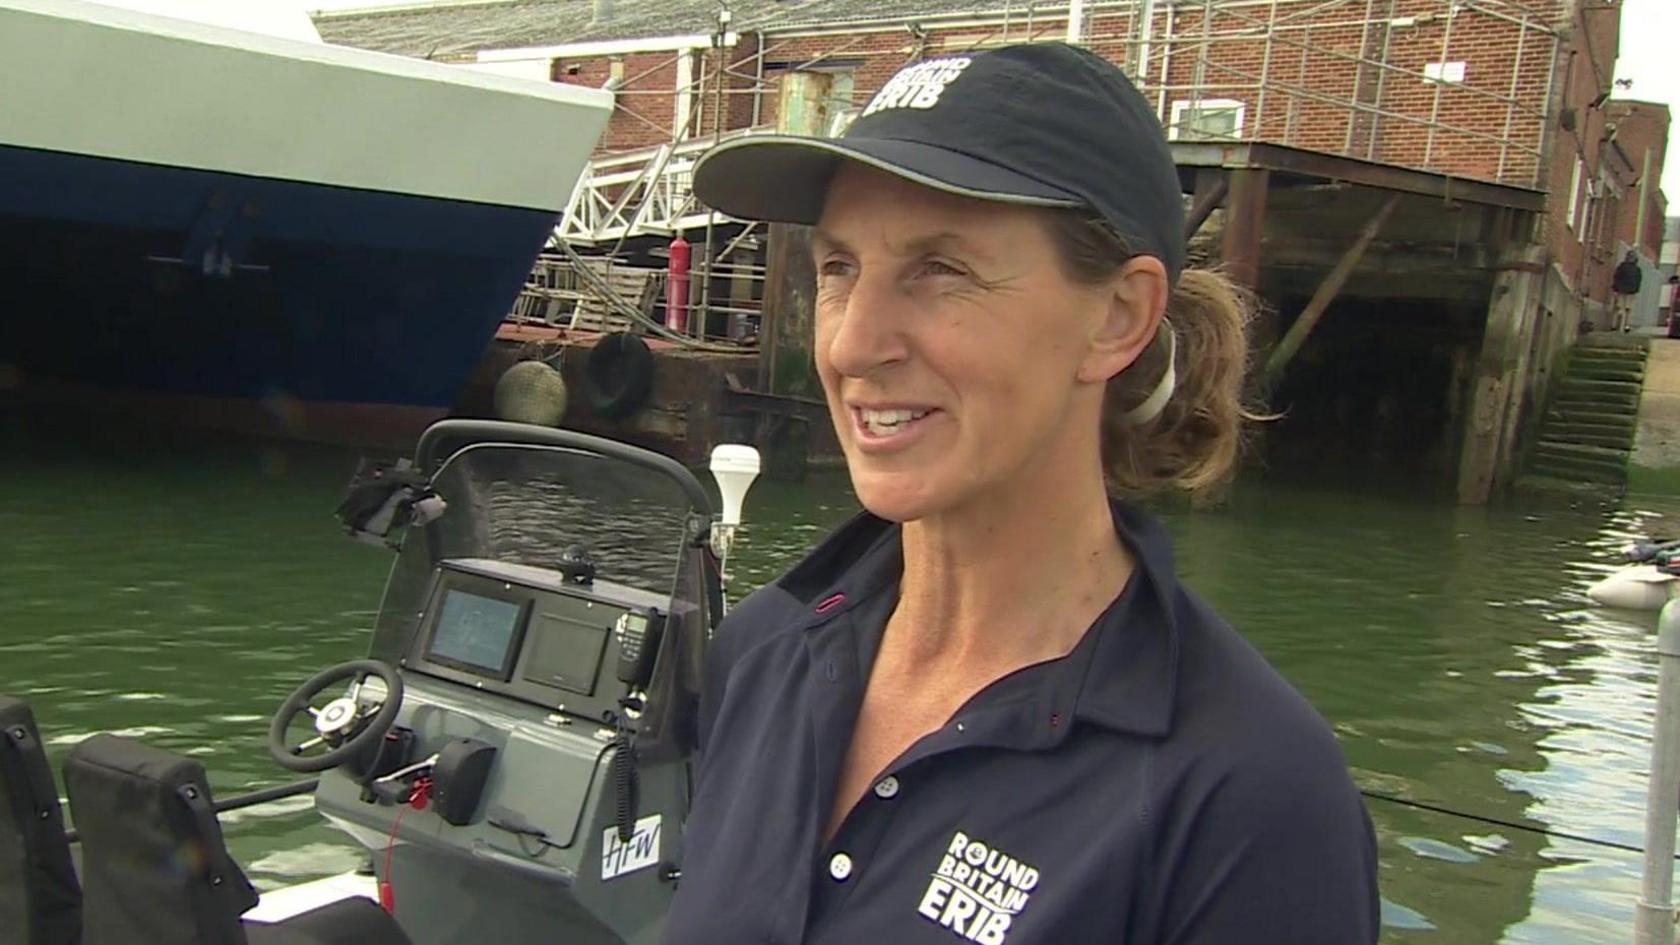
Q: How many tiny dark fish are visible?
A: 0